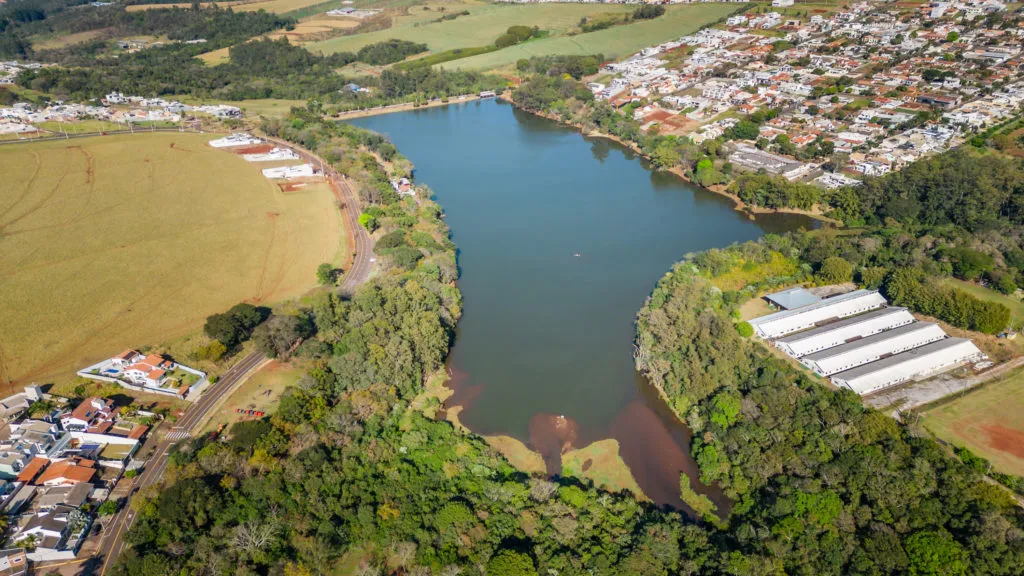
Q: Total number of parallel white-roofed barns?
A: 4